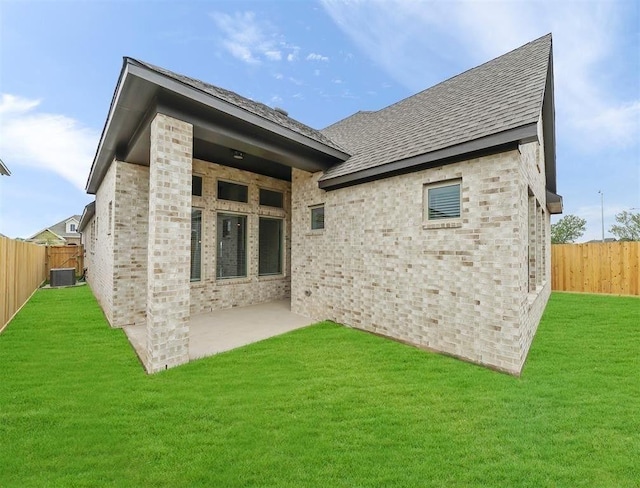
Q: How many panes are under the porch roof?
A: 6